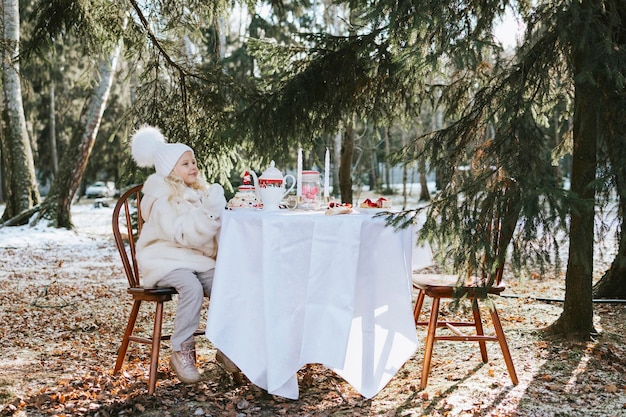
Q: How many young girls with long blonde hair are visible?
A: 1